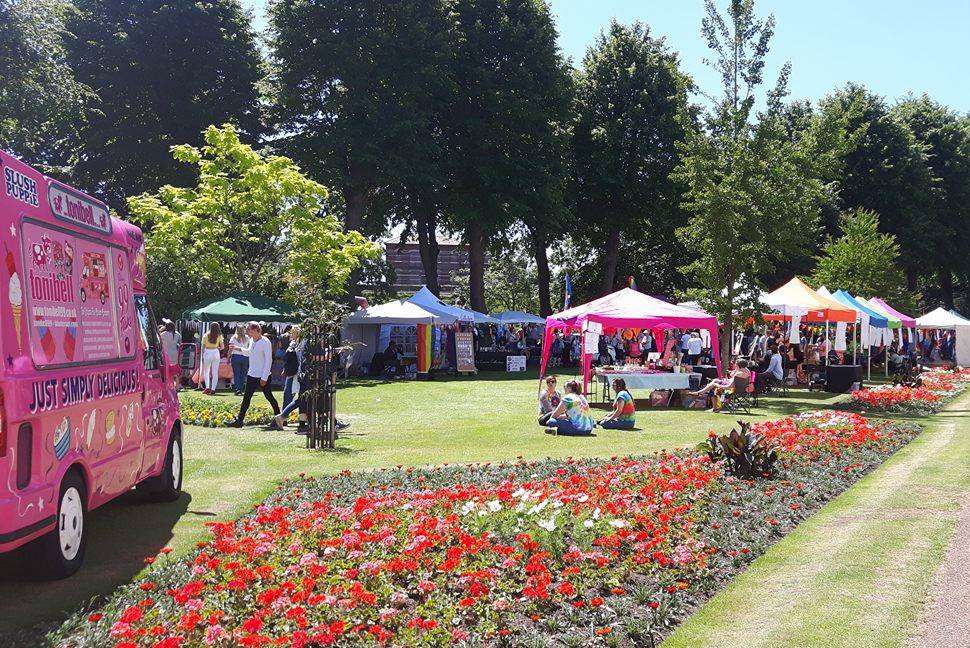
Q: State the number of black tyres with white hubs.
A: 2